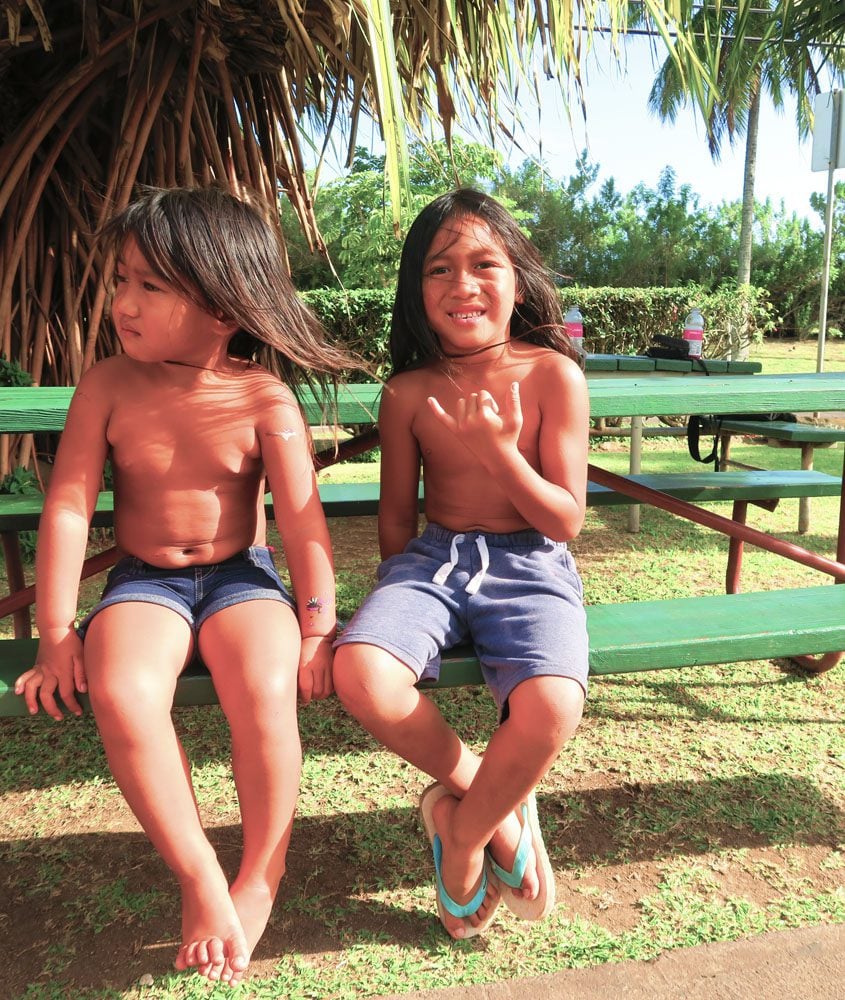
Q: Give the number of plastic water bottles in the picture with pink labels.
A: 2